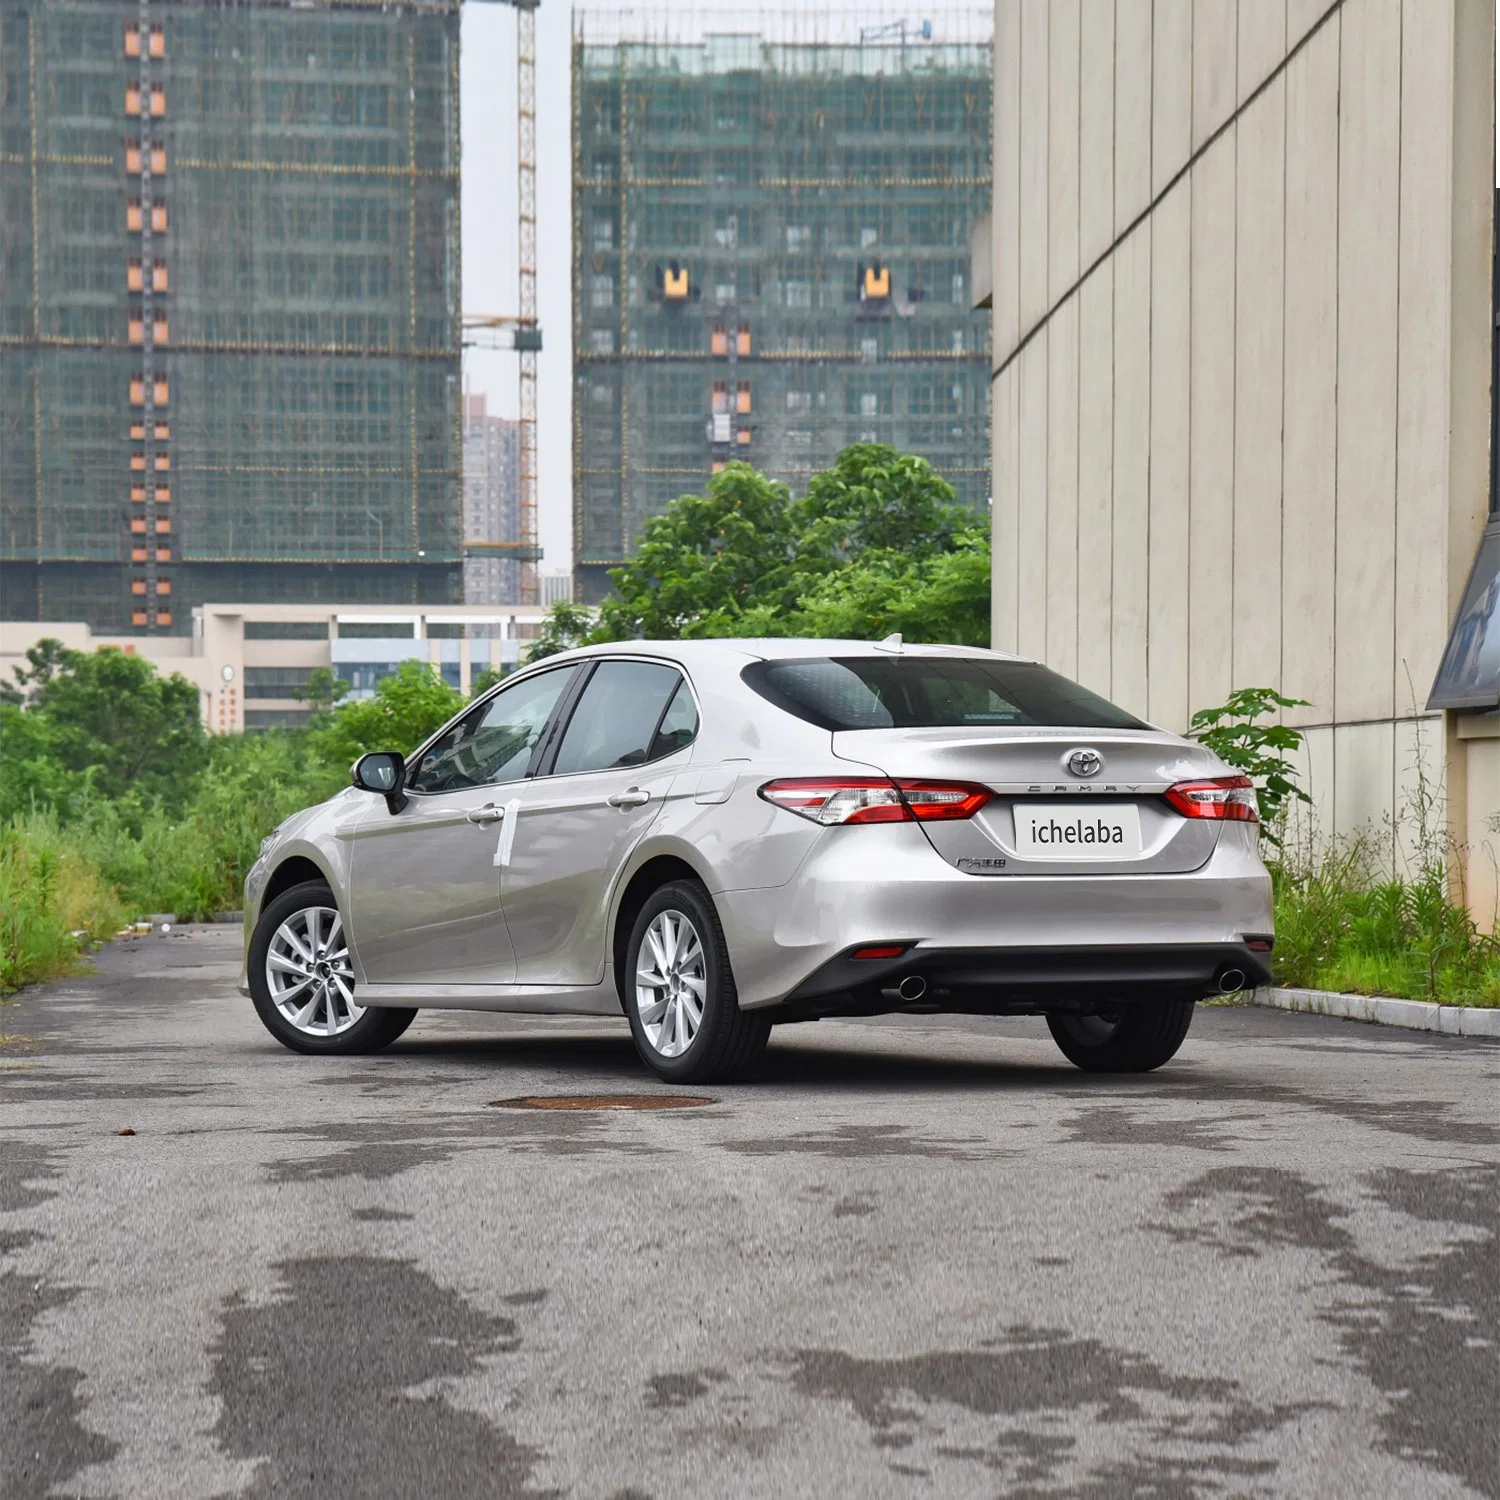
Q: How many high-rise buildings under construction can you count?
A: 2